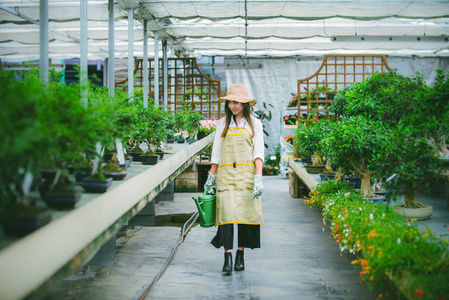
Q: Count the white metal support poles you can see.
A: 8